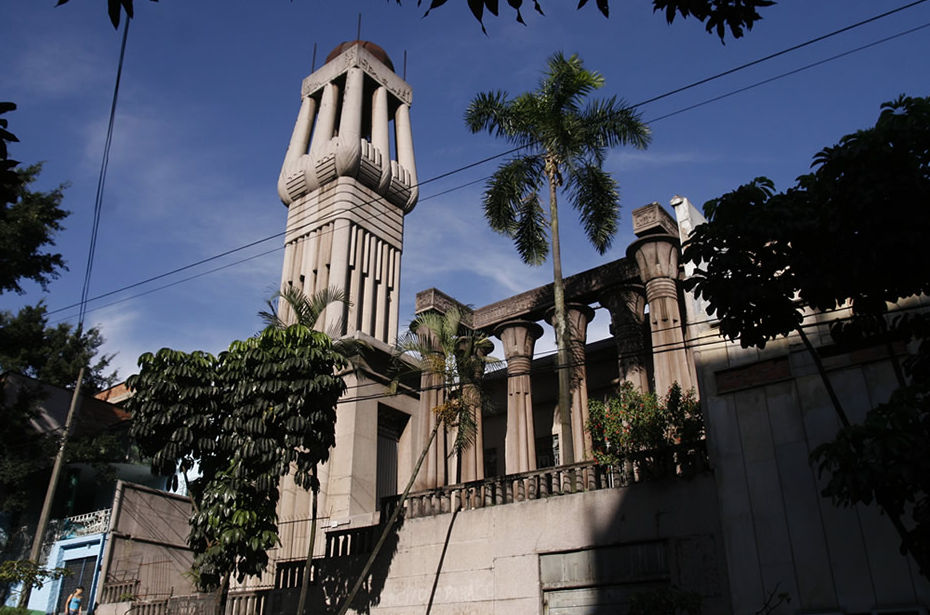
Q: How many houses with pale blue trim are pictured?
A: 1